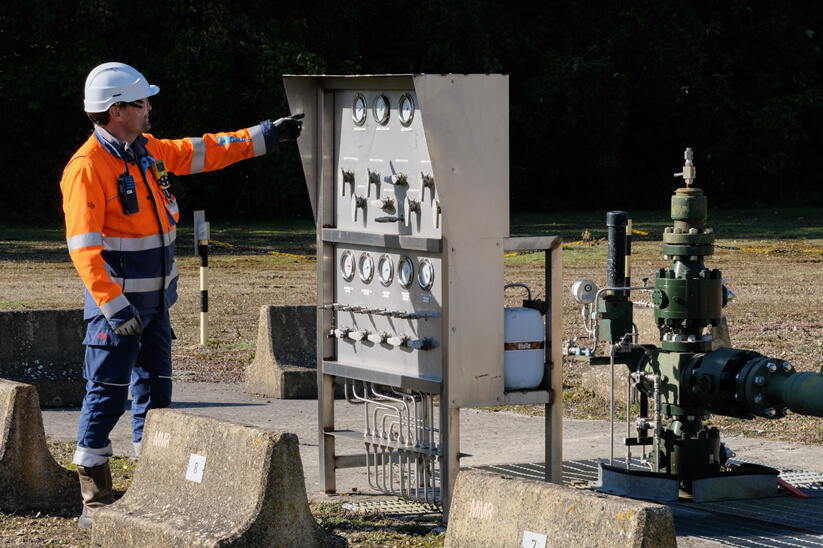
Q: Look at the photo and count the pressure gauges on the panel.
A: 8